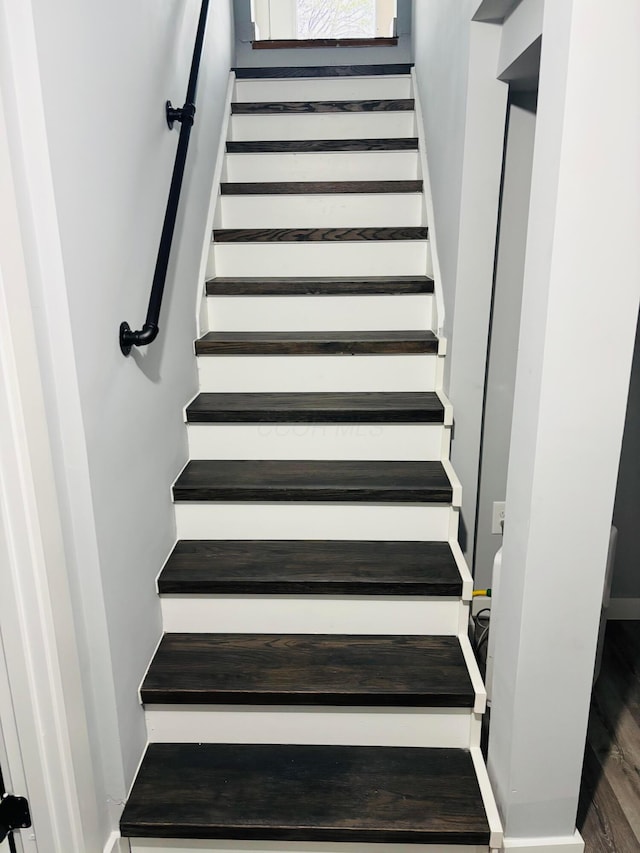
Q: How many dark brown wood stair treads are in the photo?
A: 12